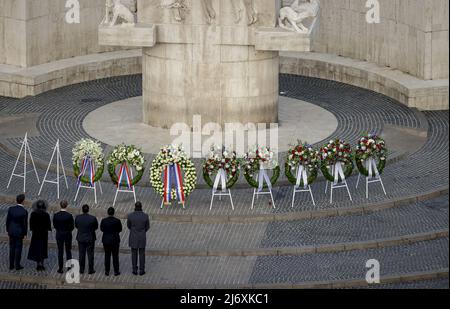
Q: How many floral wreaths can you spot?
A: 8